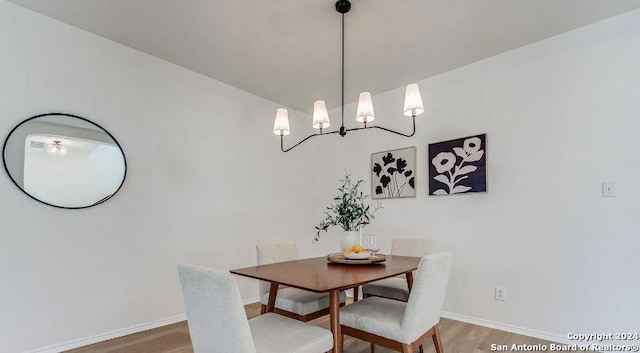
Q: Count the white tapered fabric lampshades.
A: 4